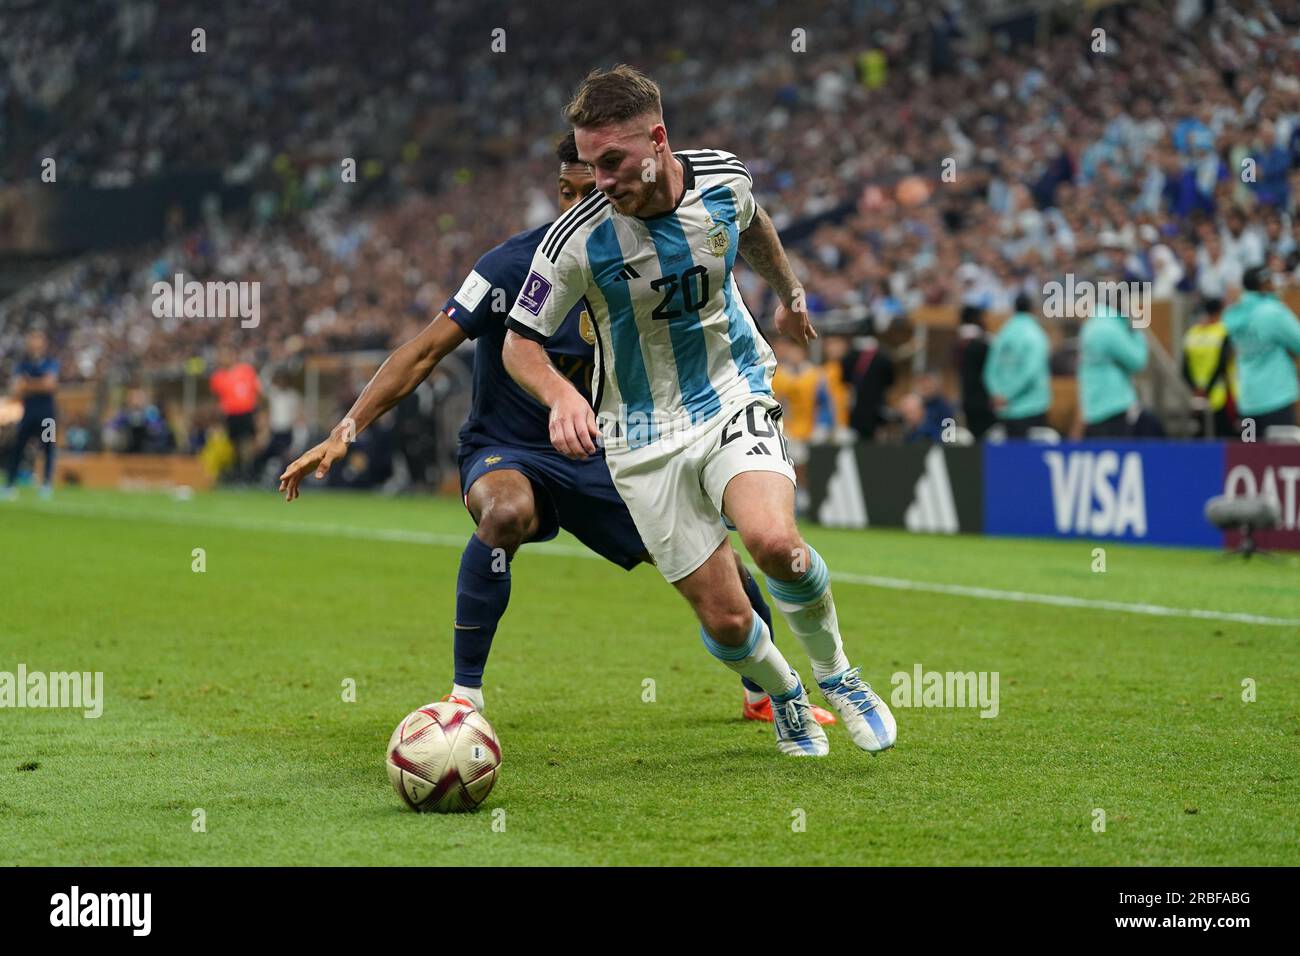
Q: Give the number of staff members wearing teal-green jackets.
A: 3